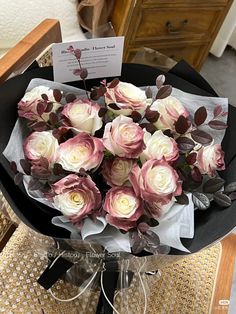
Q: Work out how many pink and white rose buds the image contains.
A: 13